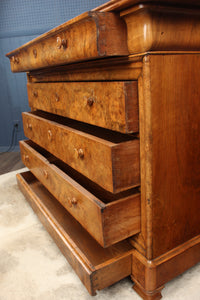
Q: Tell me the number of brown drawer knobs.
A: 8